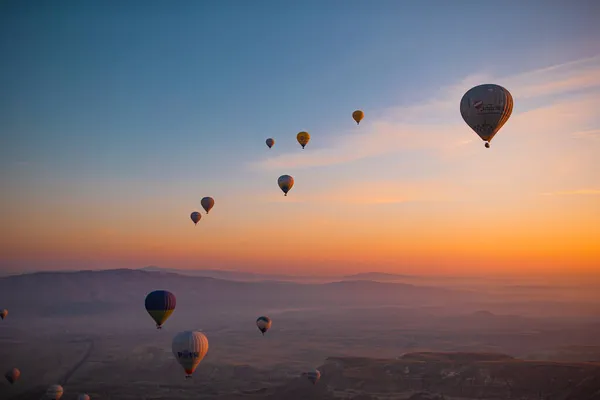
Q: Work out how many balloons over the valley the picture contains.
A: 15